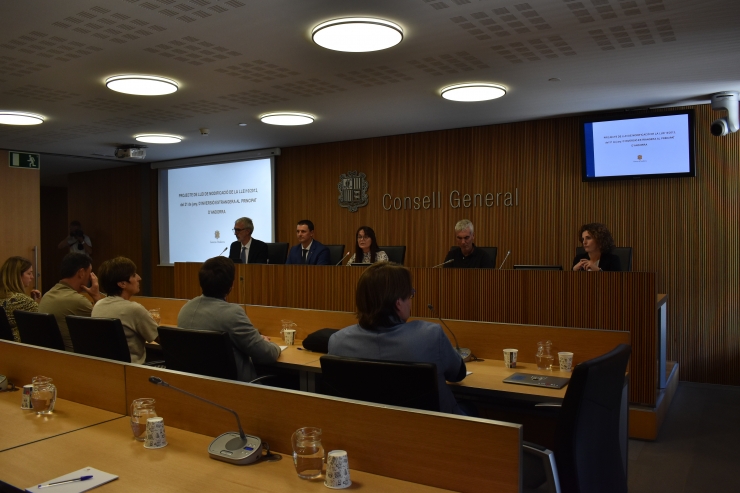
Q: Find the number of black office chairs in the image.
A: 11